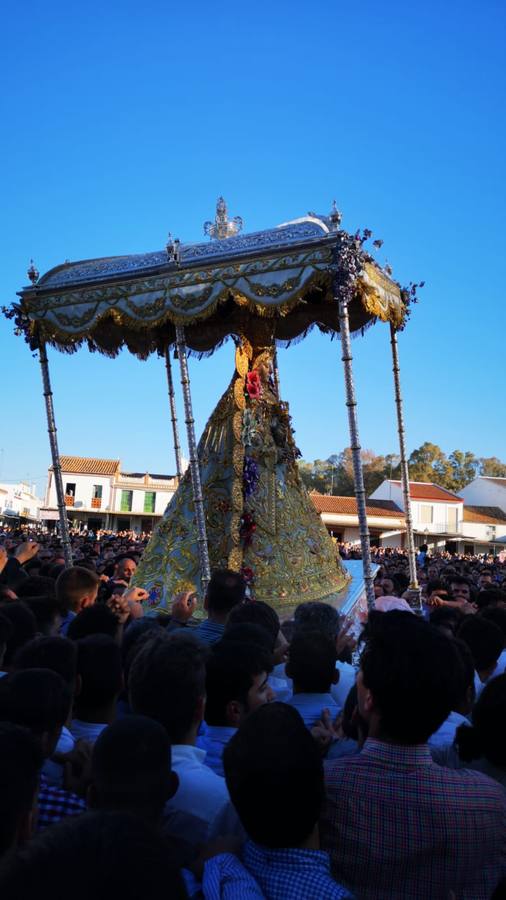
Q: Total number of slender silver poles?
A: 6